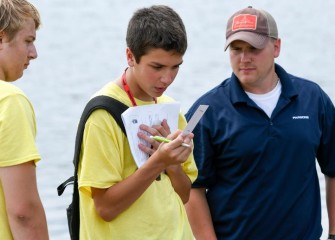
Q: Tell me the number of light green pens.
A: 1